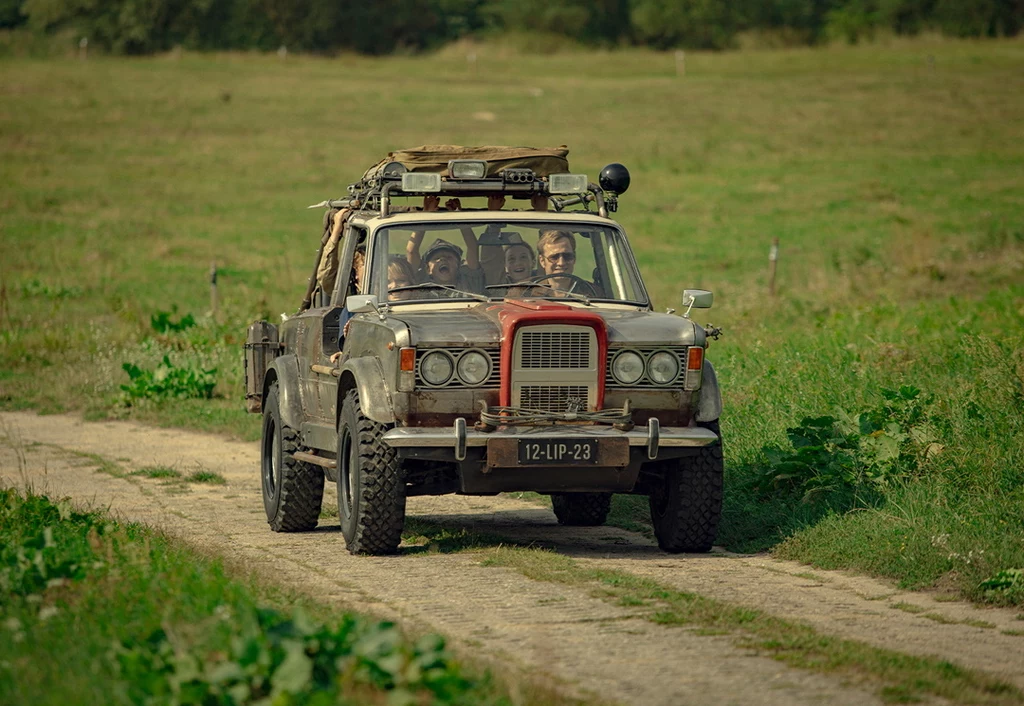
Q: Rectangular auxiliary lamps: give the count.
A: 3